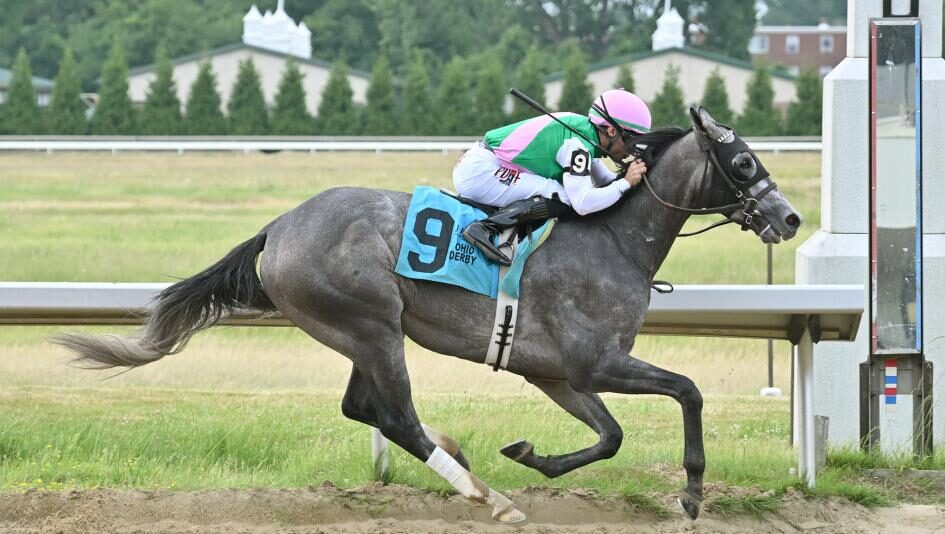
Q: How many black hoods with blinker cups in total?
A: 1